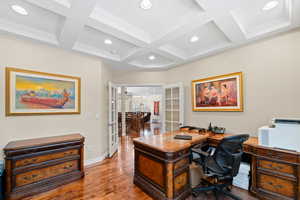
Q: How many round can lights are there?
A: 6